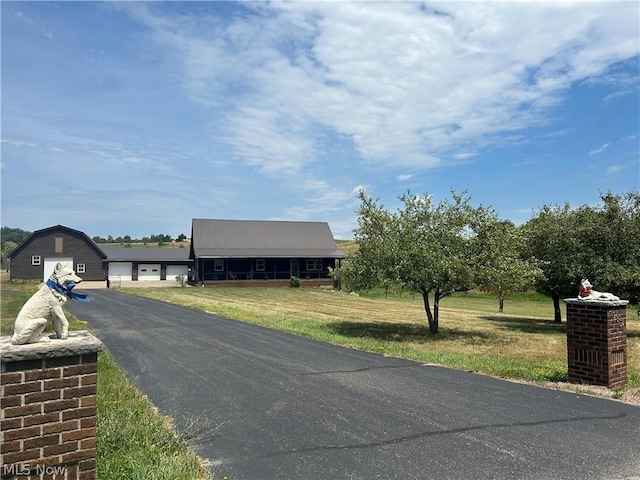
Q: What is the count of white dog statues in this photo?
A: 2